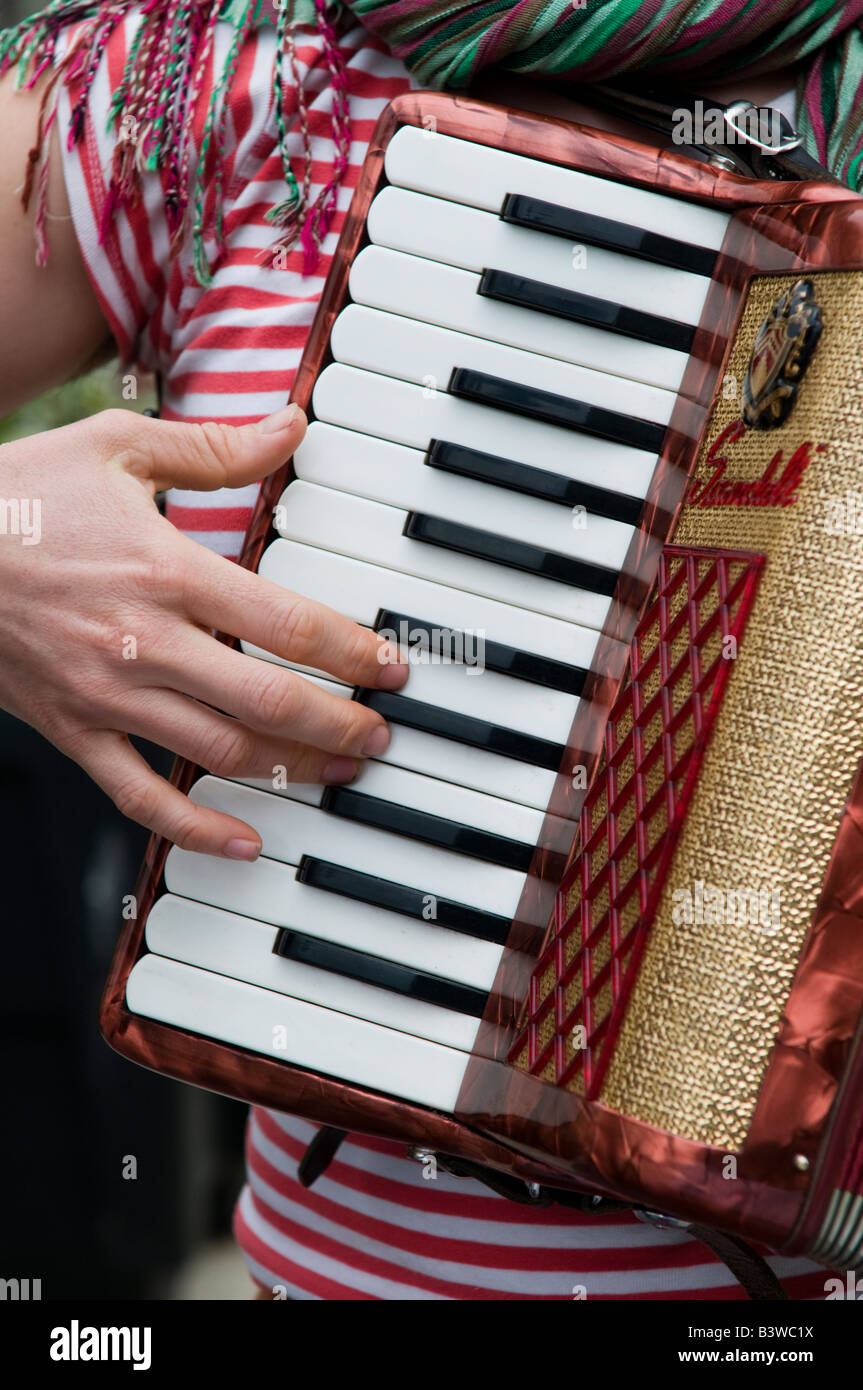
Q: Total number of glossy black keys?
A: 10